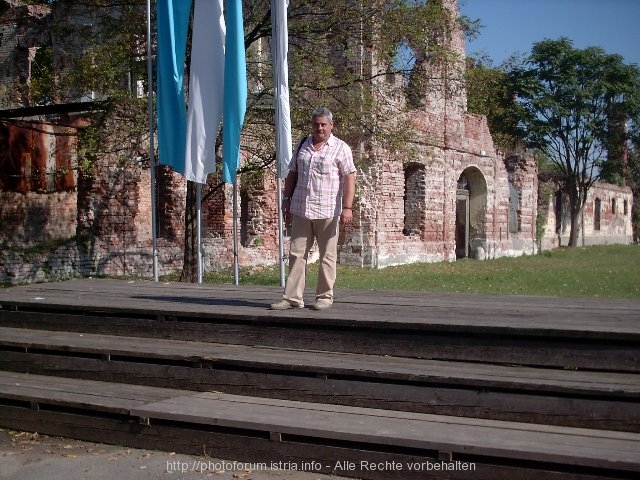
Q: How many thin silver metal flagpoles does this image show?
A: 4